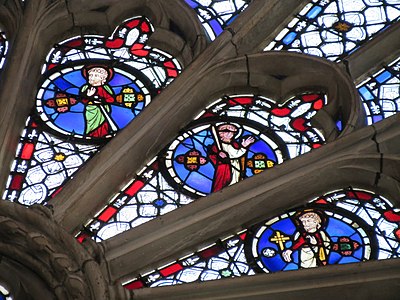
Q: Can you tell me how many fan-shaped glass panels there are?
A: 3